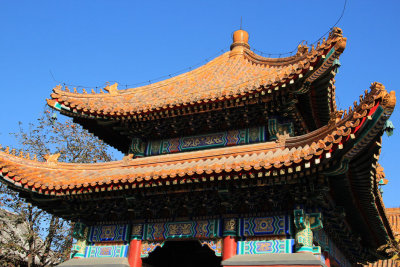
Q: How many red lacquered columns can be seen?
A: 2